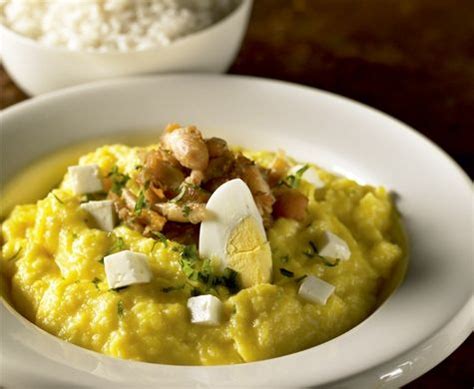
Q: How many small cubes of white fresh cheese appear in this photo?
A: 7